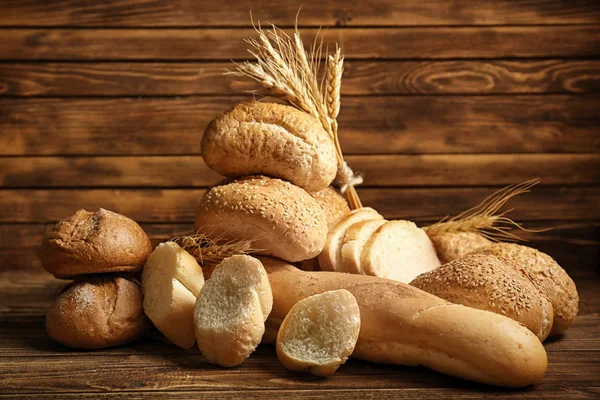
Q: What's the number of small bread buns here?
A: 2